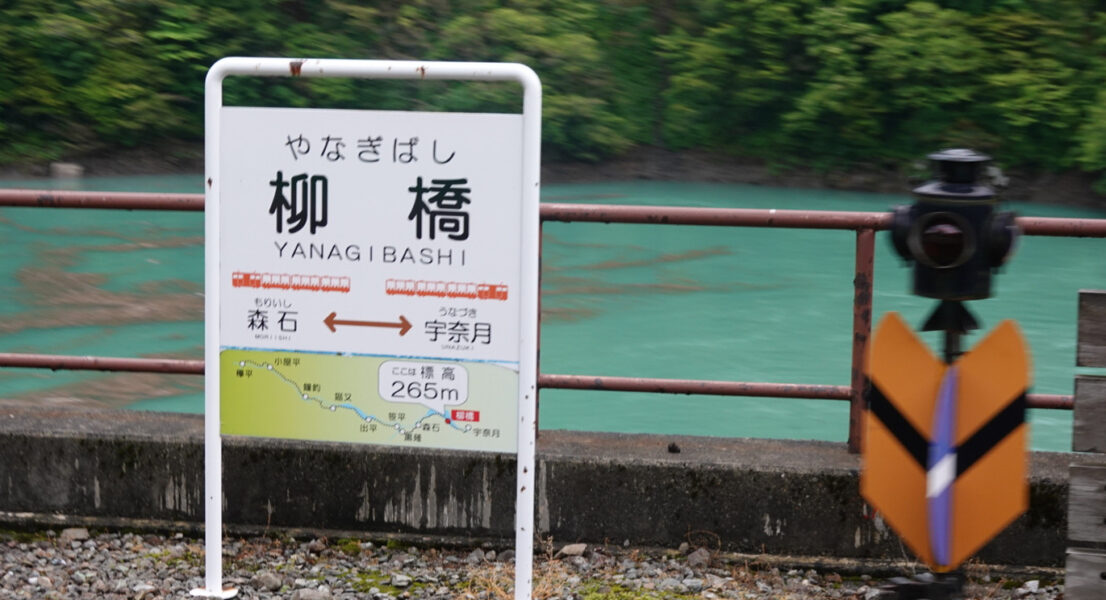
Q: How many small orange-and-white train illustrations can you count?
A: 2